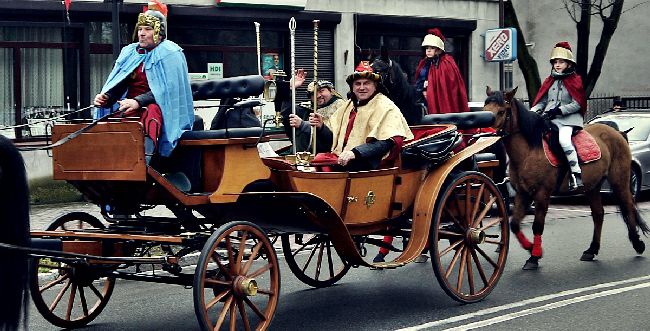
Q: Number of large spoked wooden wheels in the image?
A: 4